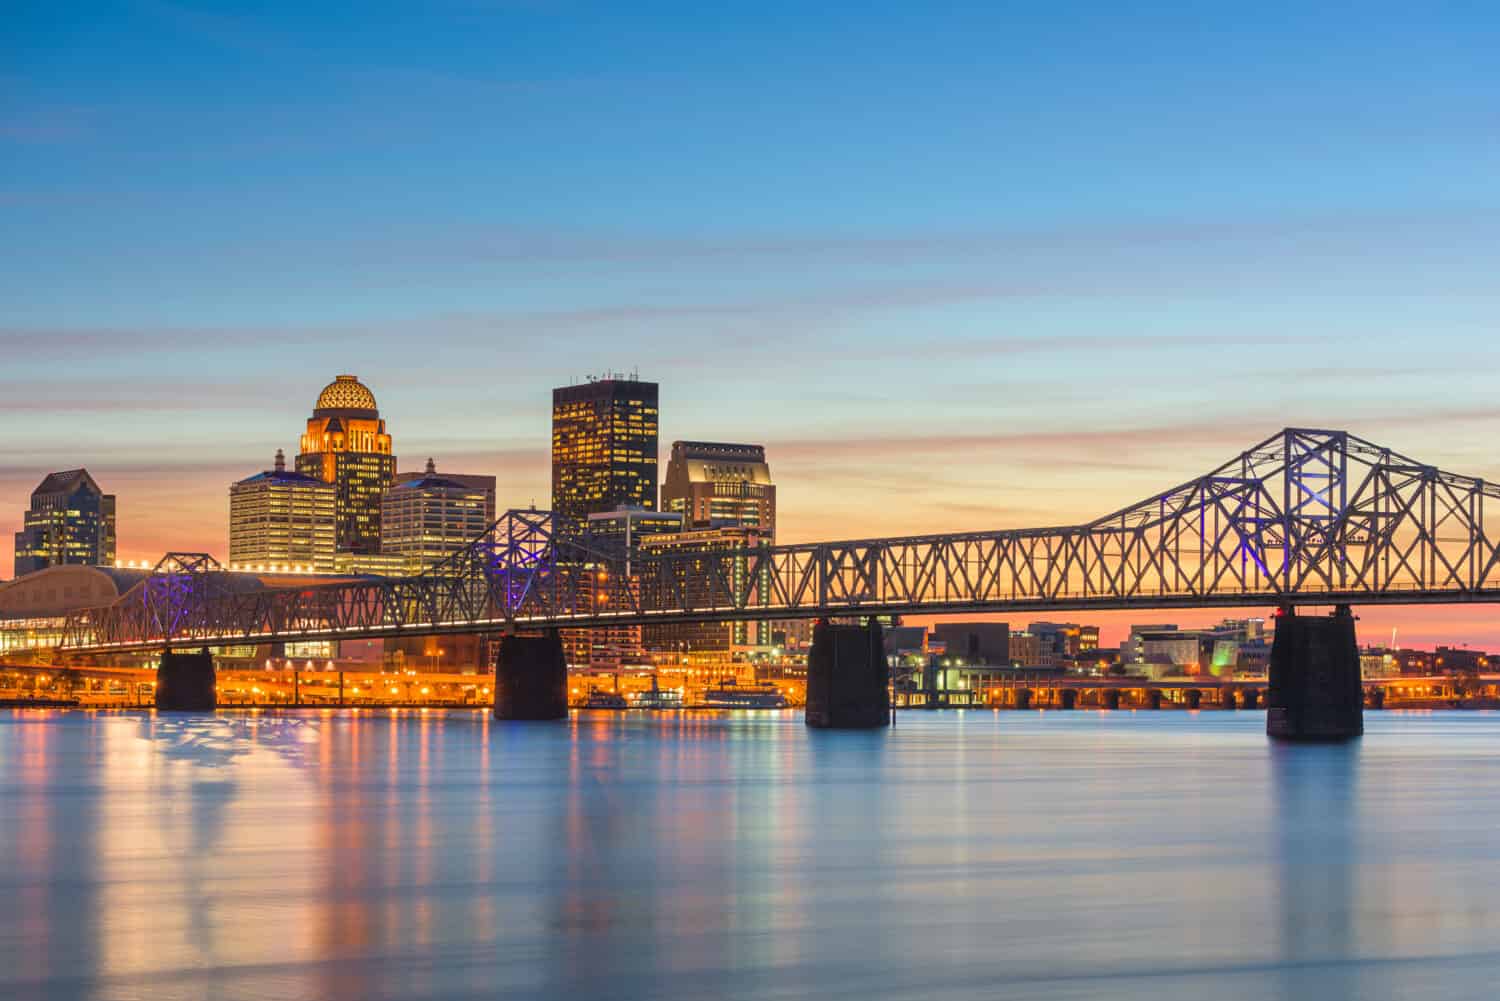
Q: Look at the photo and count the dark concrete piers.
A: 4